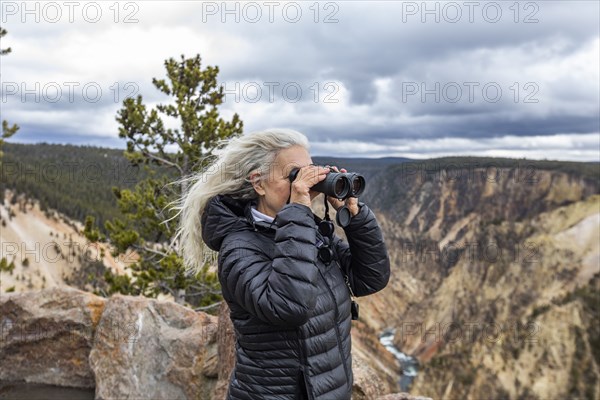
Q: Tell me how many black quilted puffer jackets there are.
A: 1